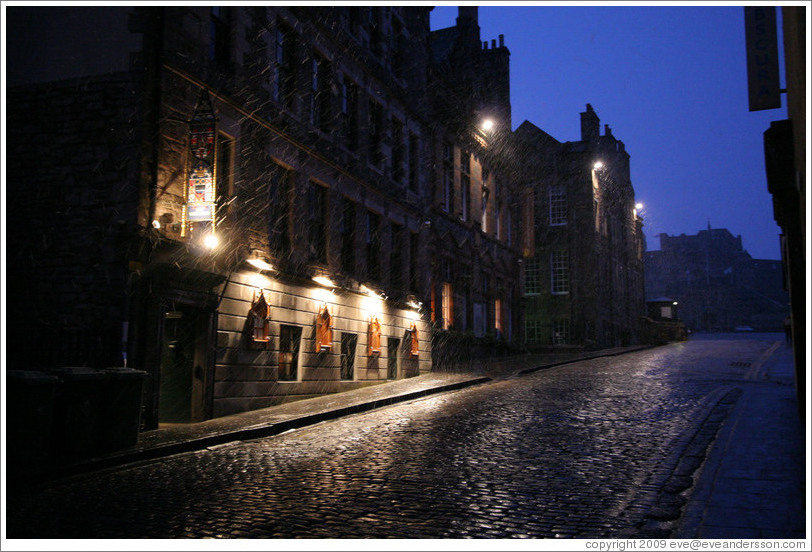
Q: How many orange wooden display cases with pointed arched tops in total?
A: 4